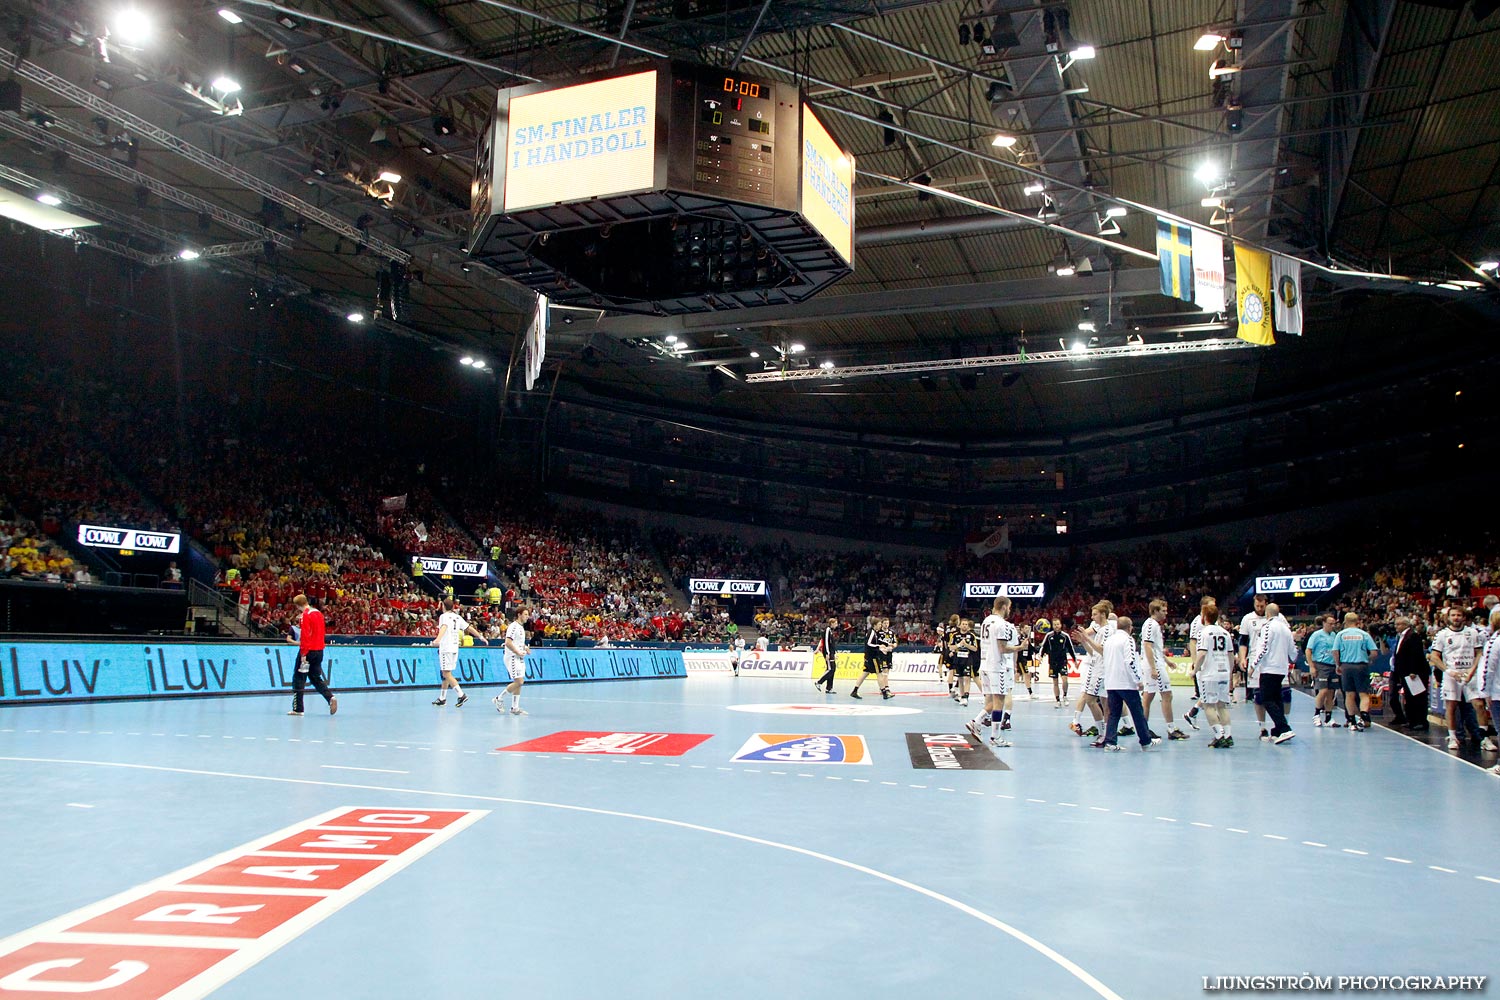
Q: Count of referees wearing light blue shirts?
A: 2